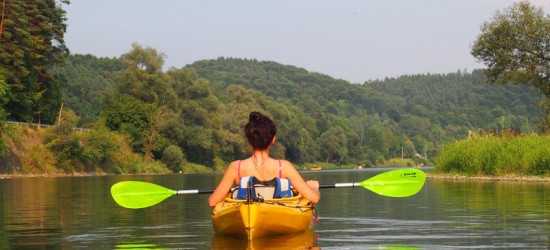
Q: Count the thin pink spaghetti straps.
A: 2